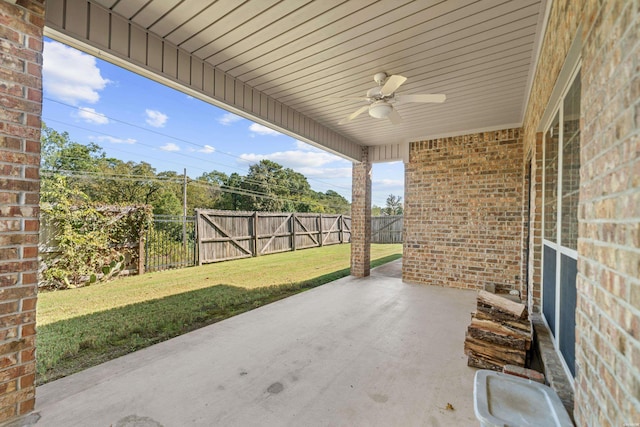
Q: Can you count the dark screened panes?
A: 2